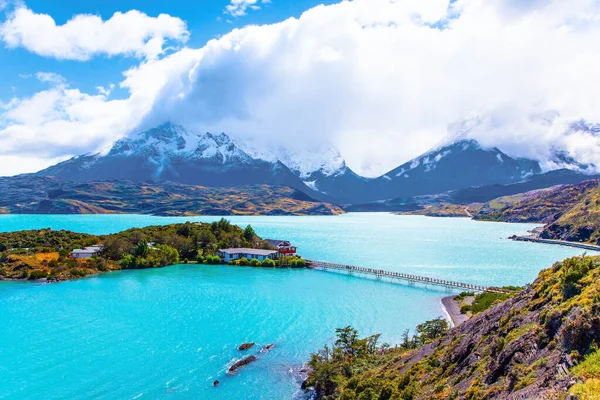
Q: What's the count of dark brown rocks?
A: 4